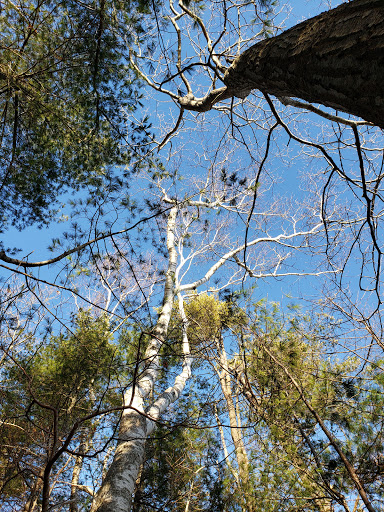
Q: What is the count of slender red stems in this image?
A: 0